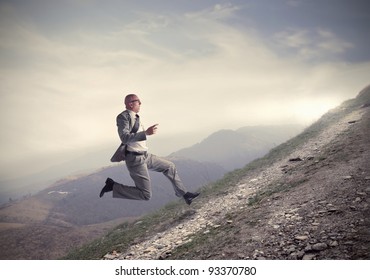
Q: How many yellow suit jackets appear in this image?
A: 0